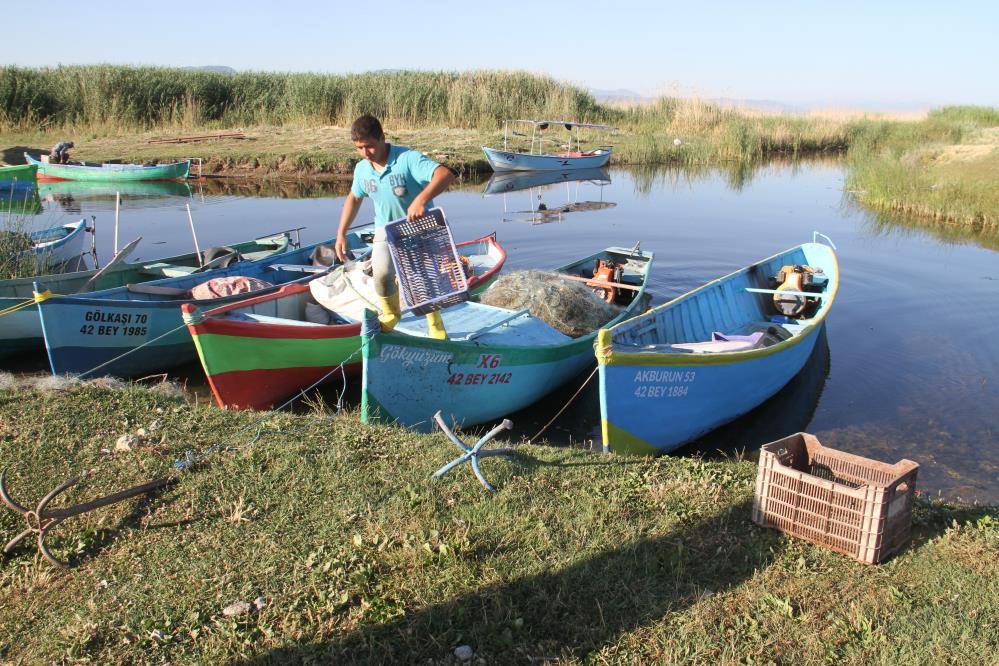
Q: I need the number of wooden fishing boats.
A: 9